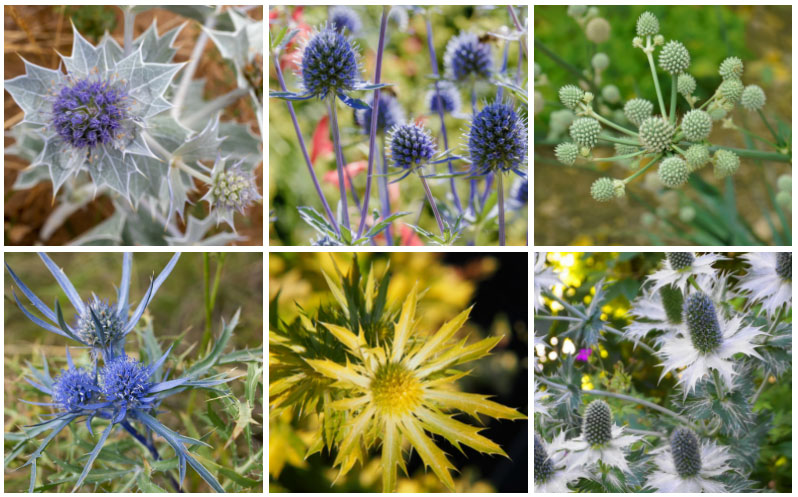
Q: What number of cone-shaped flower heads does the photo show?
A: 7